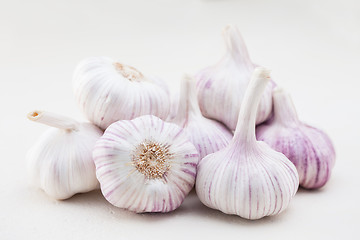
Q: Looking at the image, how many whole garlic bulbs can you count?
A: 7